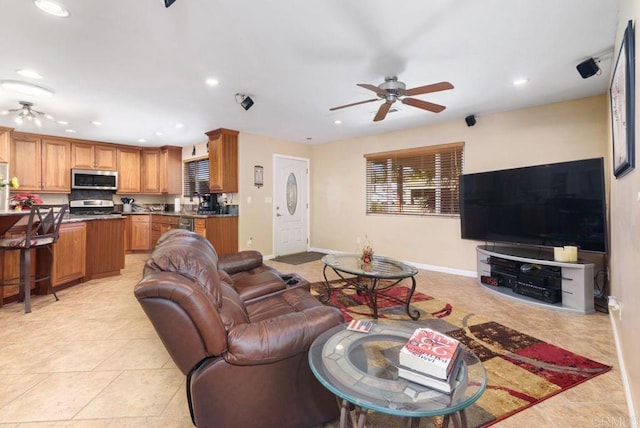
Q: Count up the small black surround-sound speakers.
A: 4